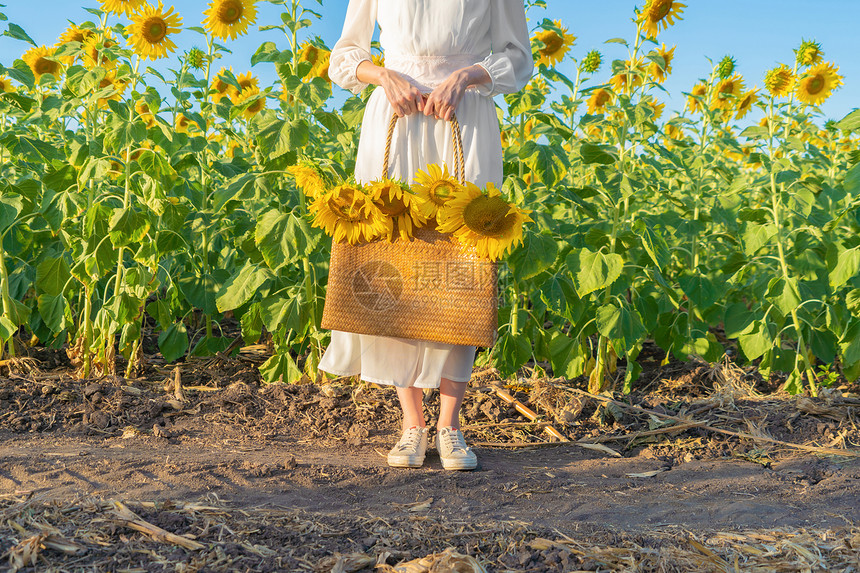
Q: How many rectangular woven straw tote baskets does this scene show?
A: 1